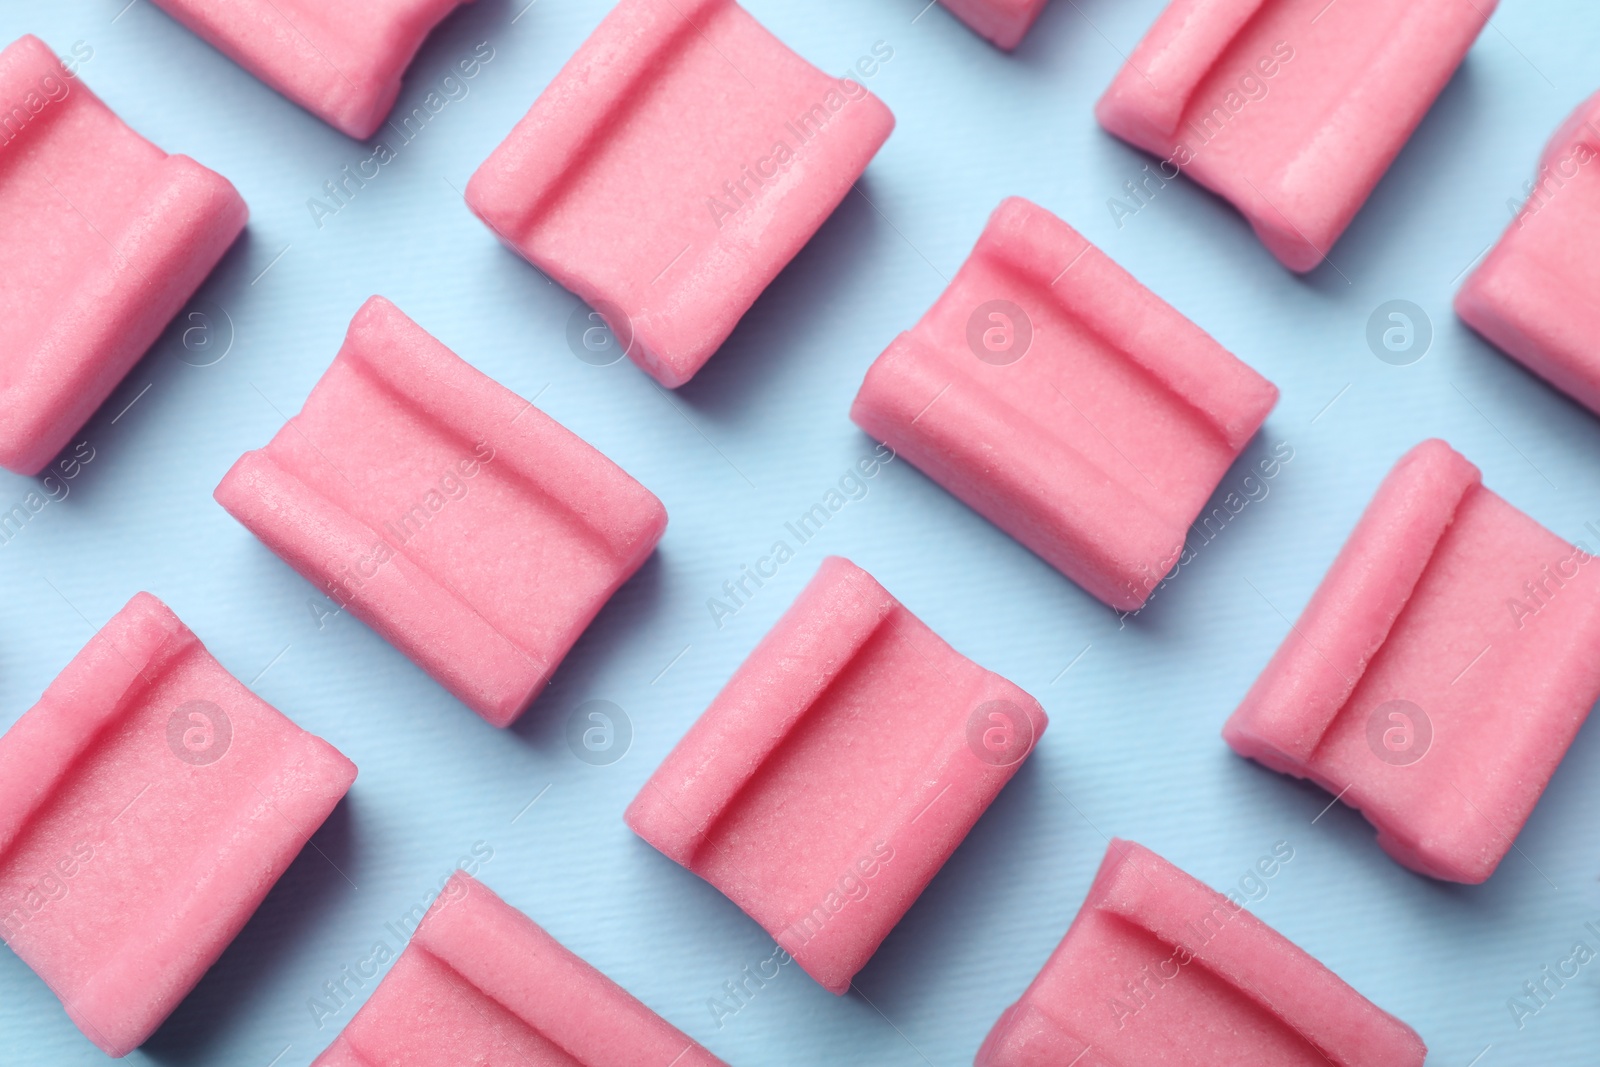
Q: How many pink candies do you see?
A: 13